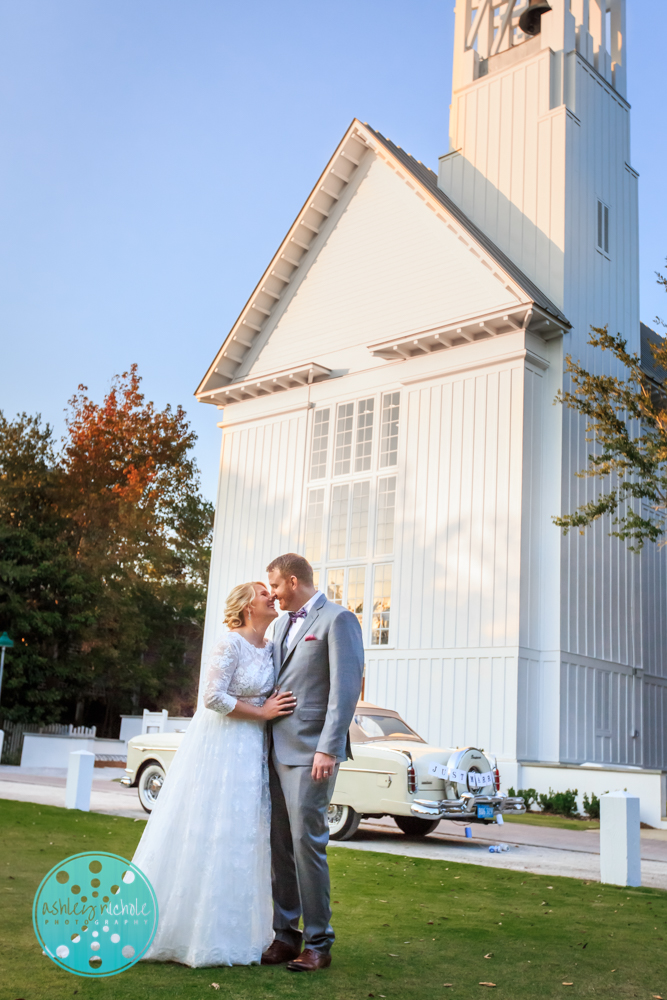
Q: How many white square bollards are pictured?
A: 2